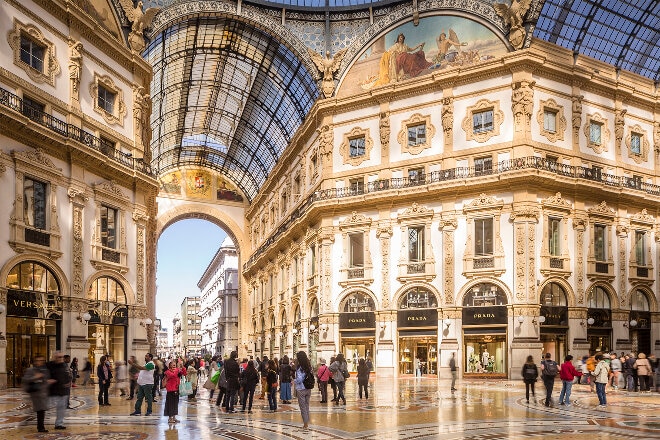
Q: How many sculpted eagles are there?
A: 3